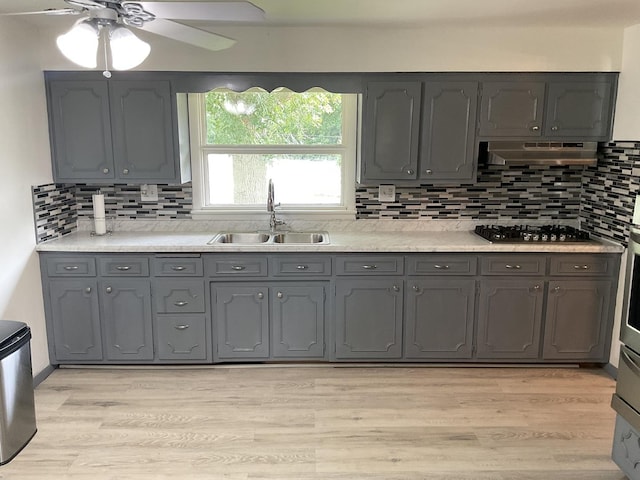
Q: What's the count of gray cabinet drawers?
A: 11